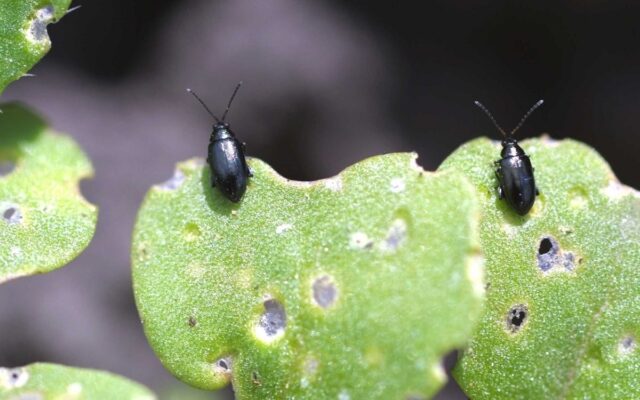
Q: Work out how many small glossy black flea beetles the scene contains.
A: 2